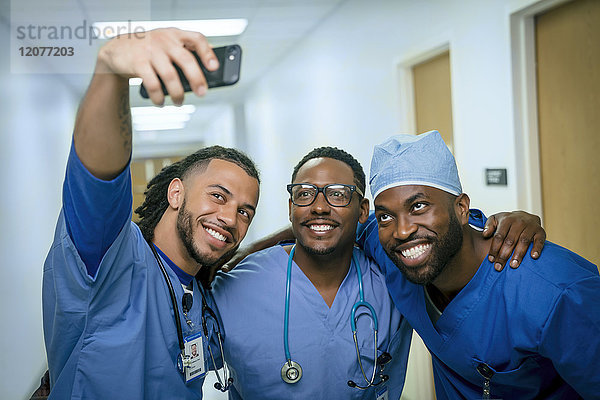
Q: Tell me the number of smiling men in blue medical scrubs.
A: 3